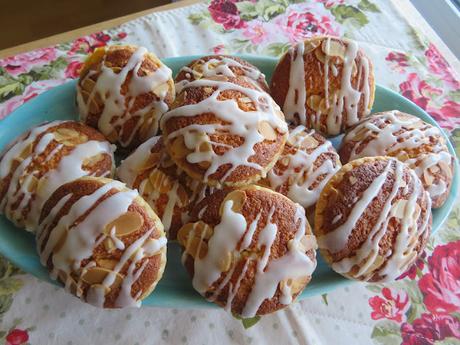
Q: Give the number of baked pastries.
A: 11